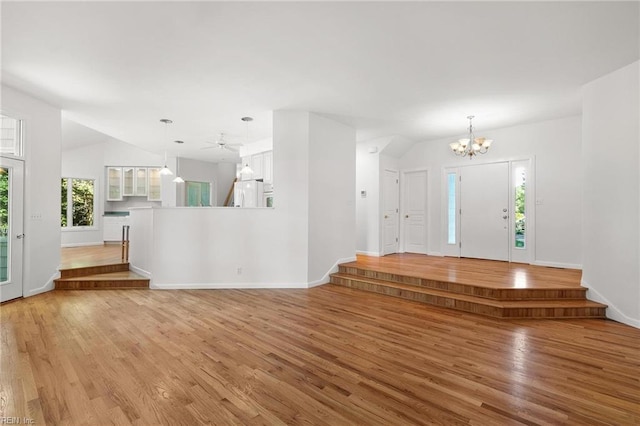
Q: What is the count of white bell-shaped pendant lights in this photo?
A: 3